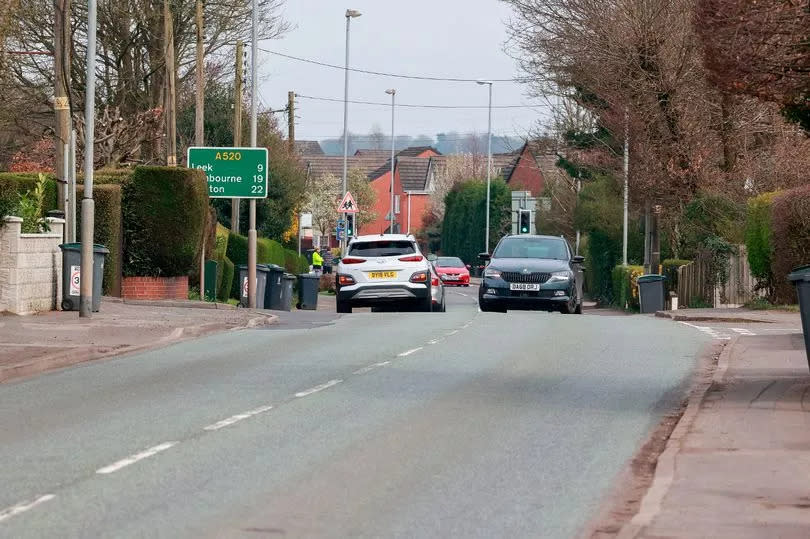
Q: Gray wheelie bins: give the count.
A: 7